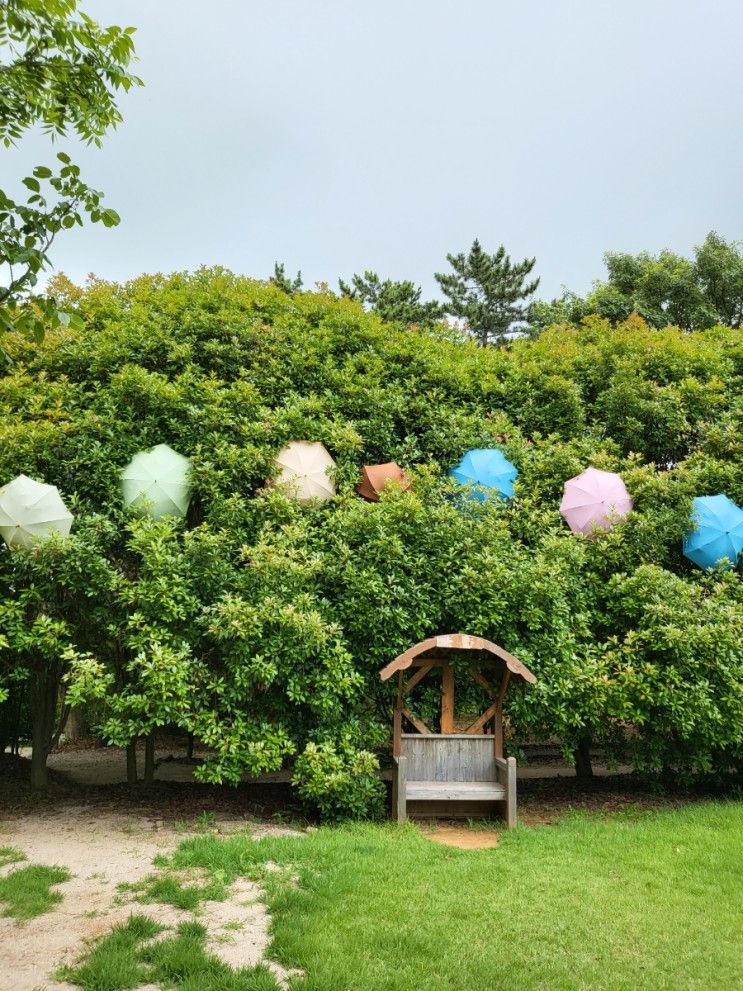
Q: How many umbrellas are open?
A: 7